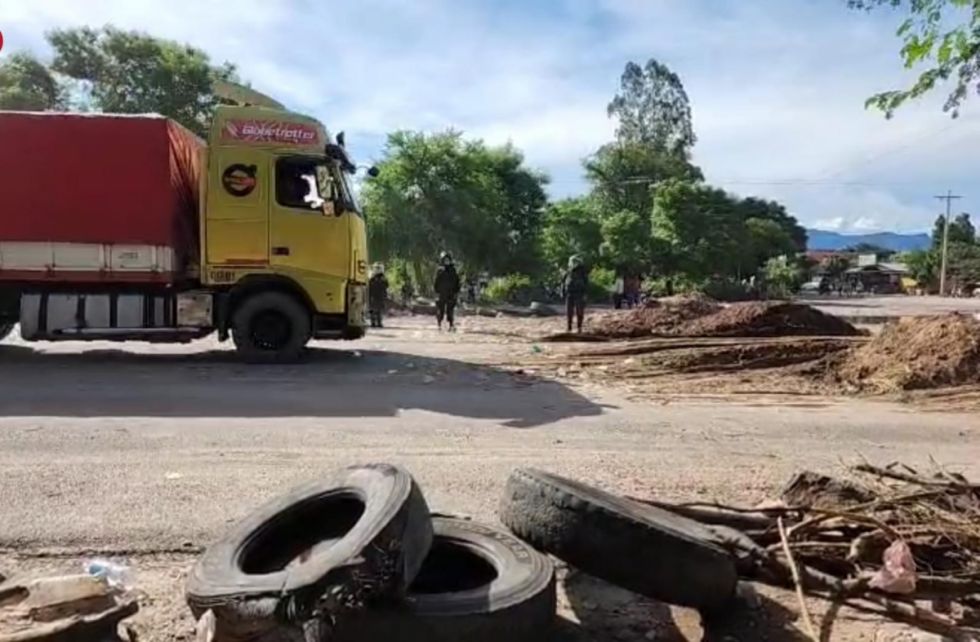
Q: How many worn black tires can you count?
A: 3